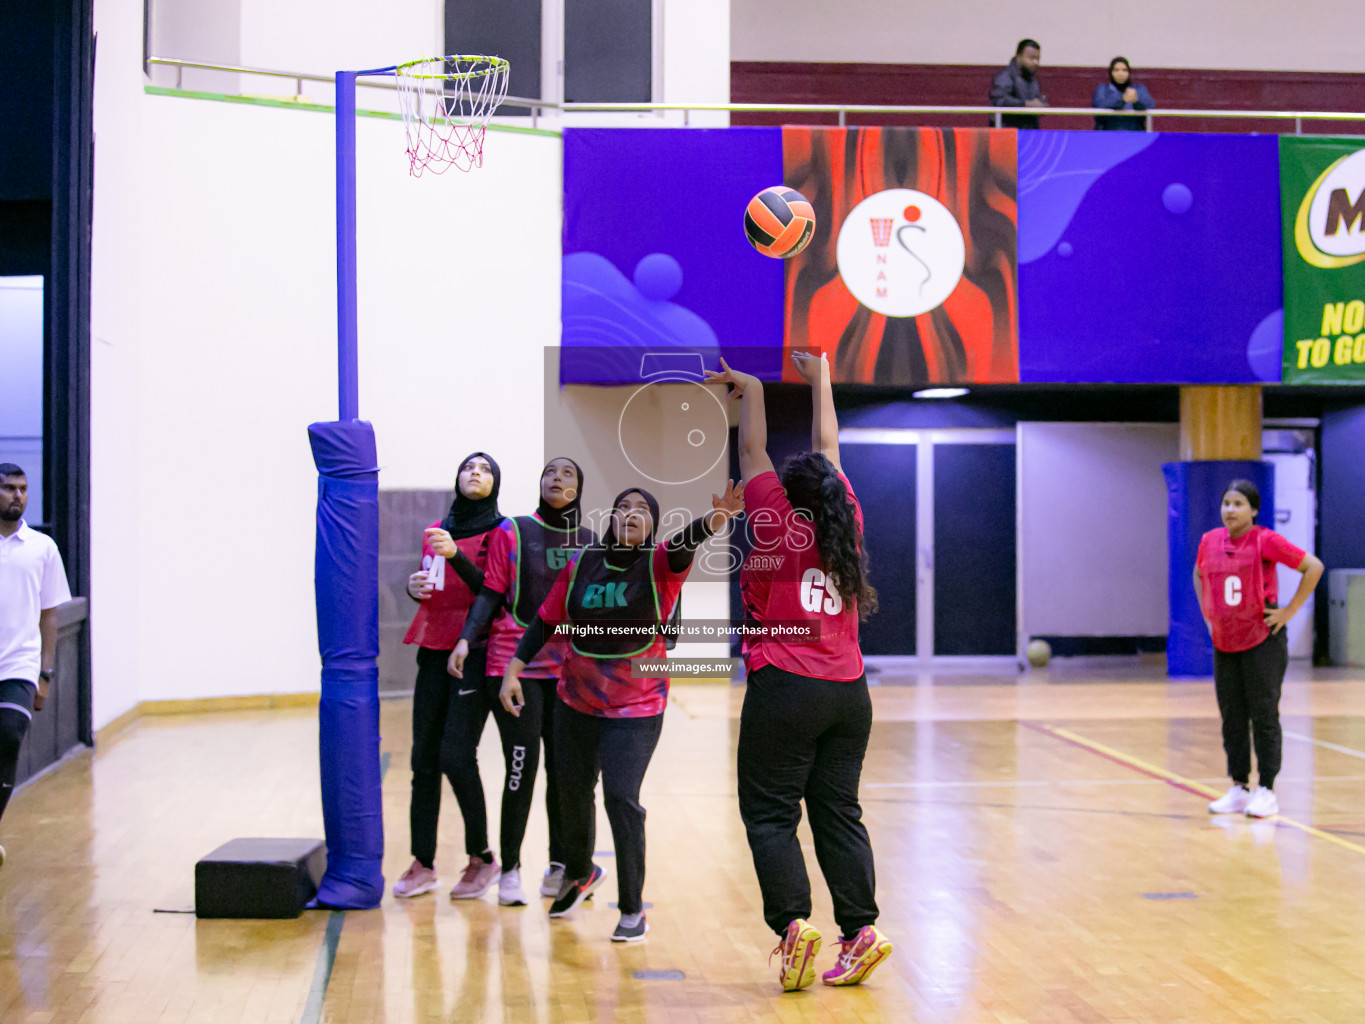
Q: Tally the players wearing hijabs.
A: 3